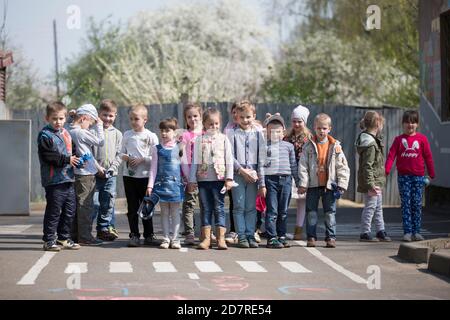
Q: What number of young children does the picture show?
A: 14